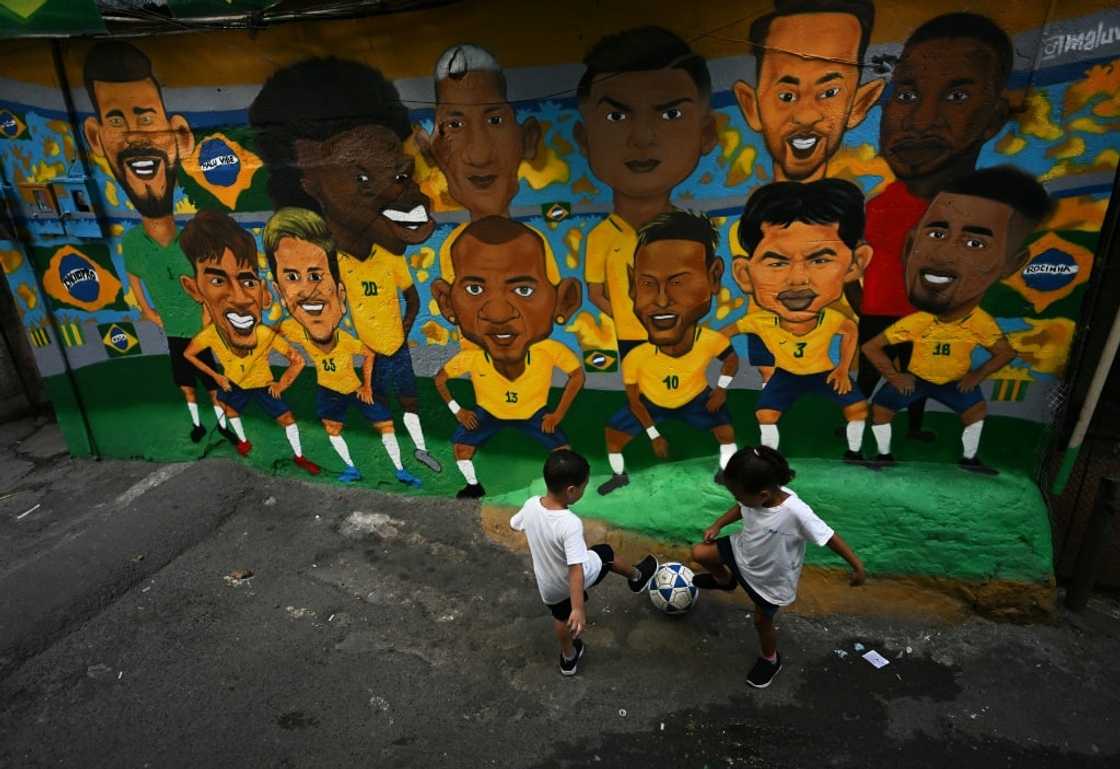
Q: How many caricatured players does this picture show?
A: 12